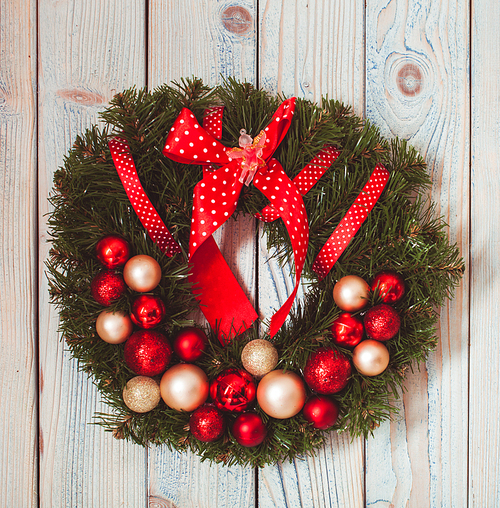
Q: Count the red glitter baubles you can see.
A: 5